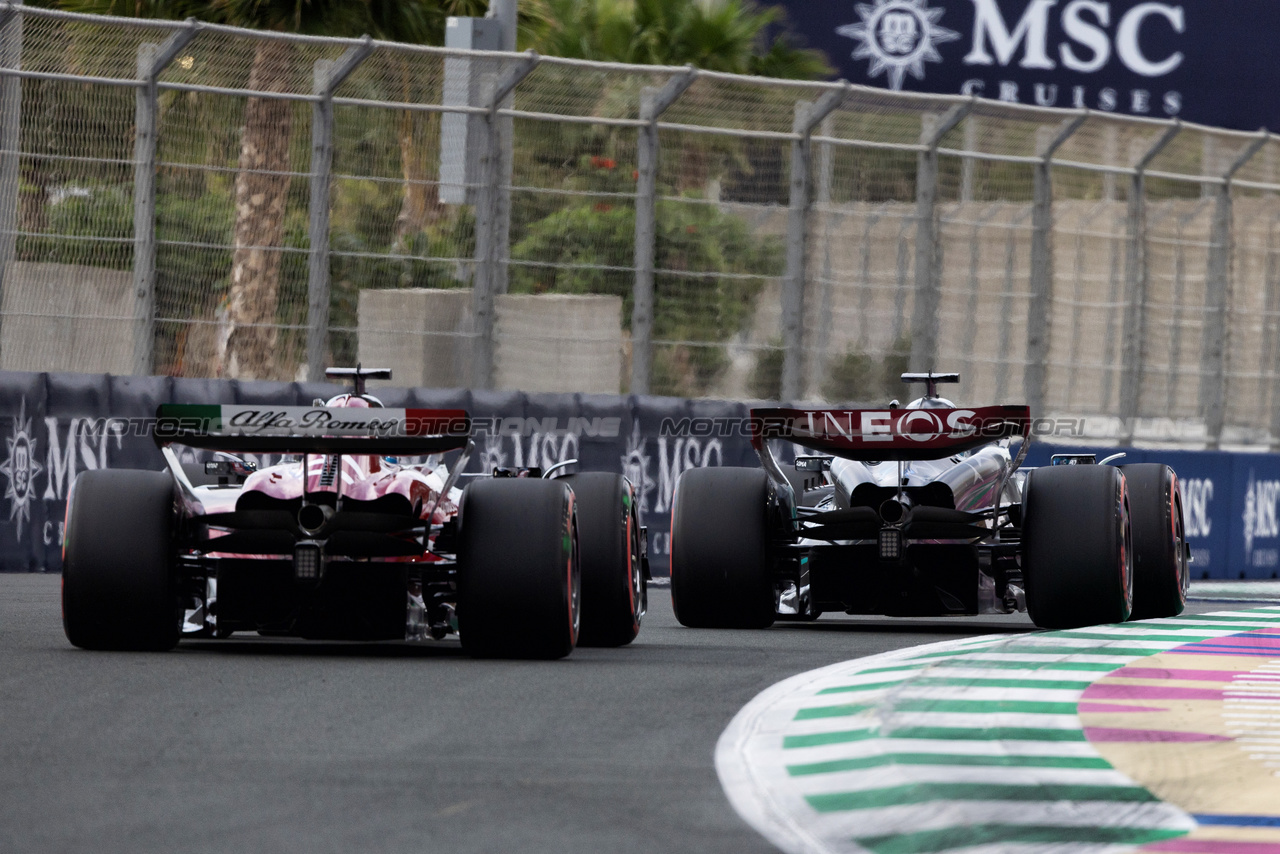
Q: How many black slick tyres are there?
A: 6